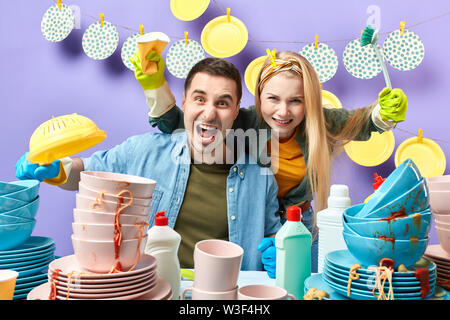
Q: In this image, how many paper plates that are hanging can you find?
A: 13